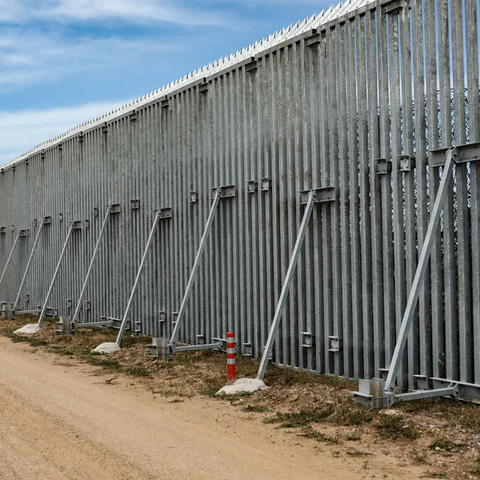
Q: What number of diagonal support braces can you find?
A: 8